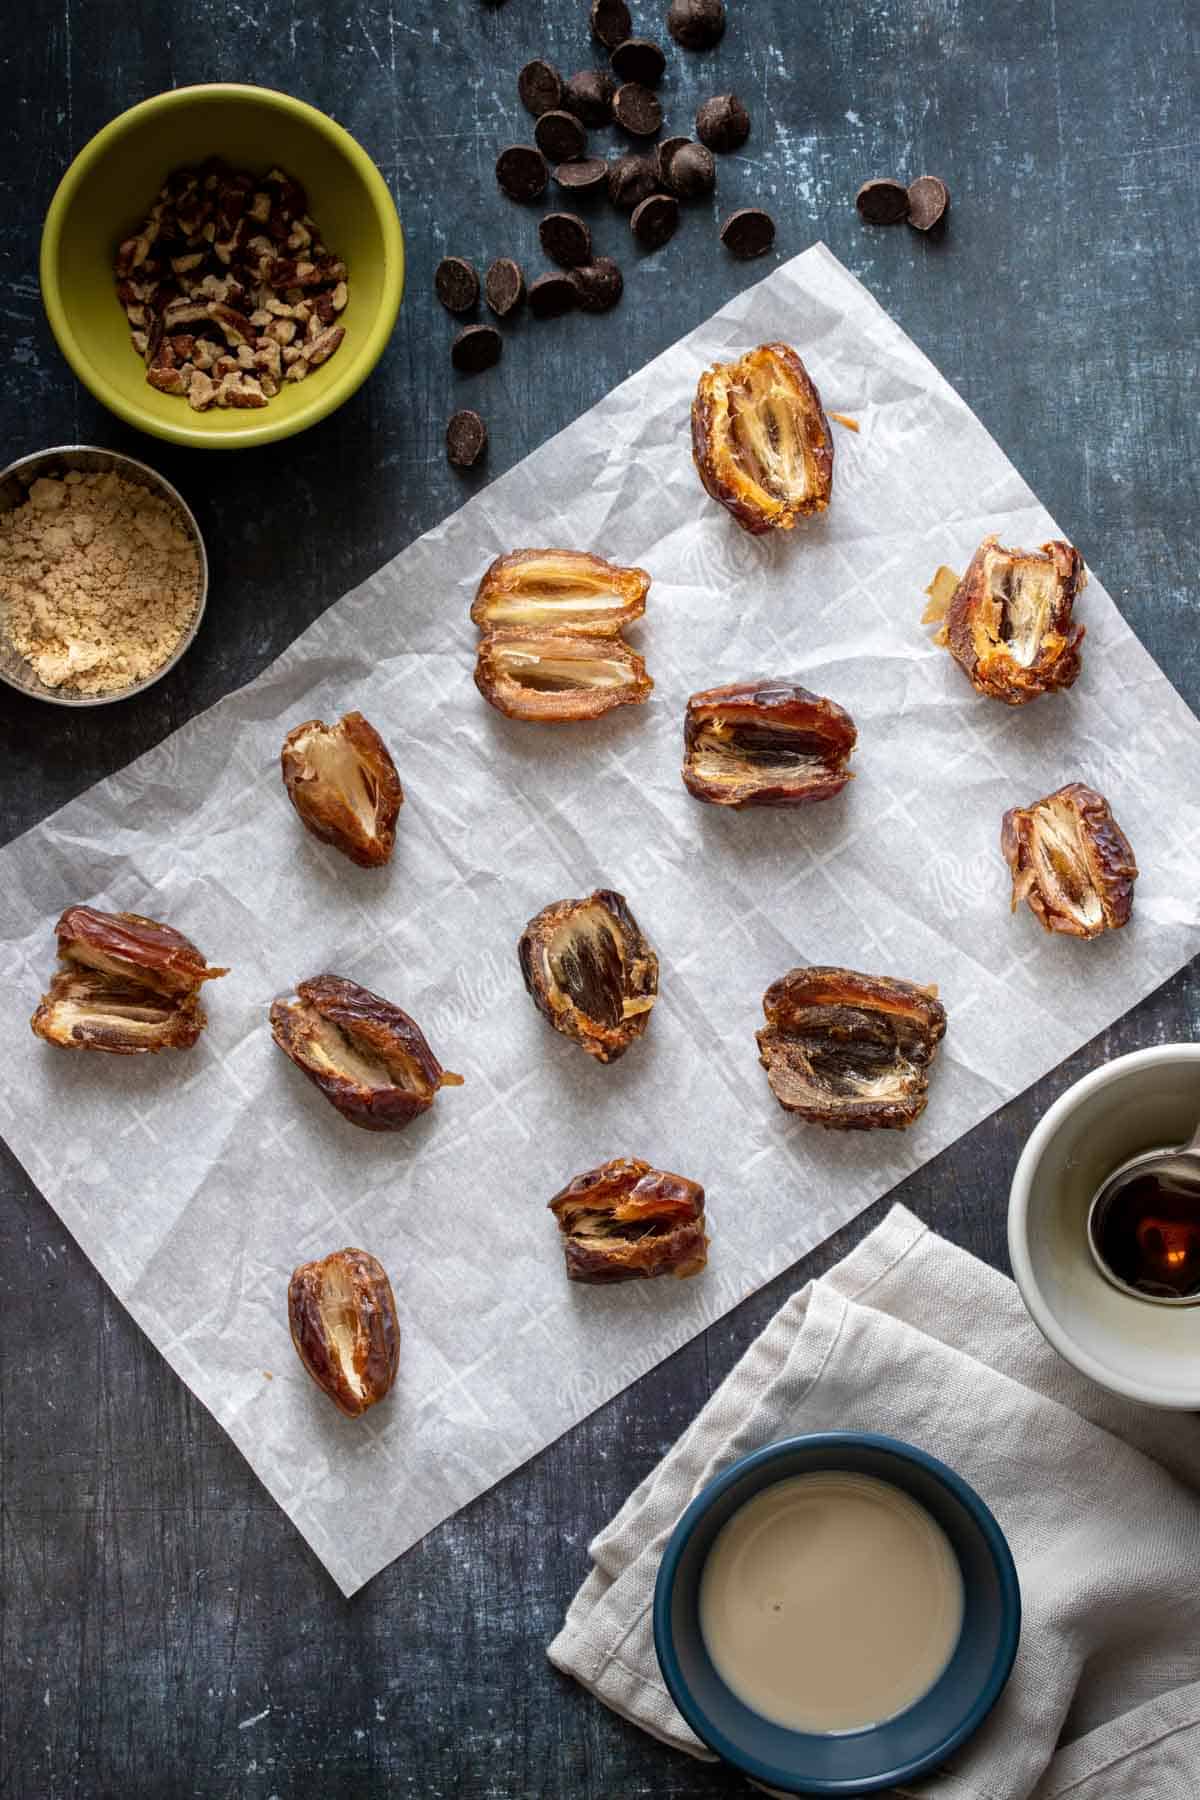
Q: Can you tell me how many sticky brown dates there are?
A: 12